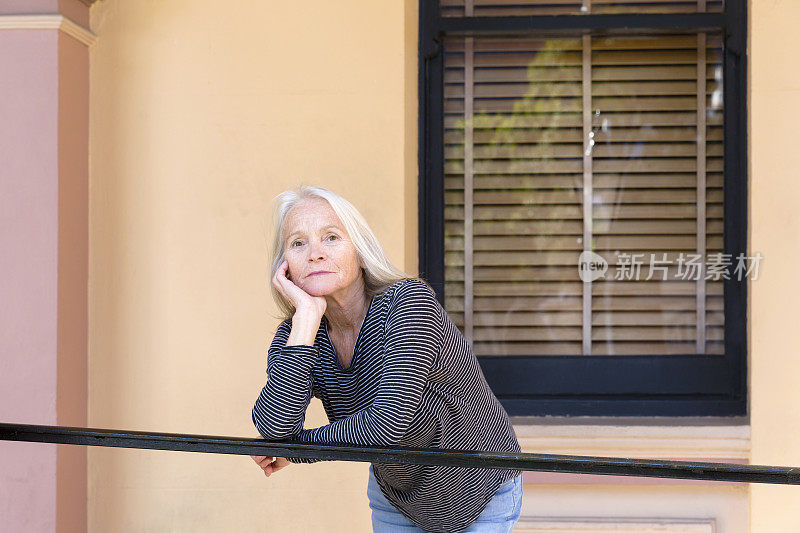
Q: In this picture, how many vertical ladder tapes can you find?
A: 3